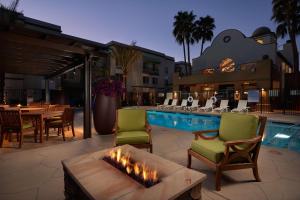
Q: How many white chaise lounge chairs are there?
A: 7